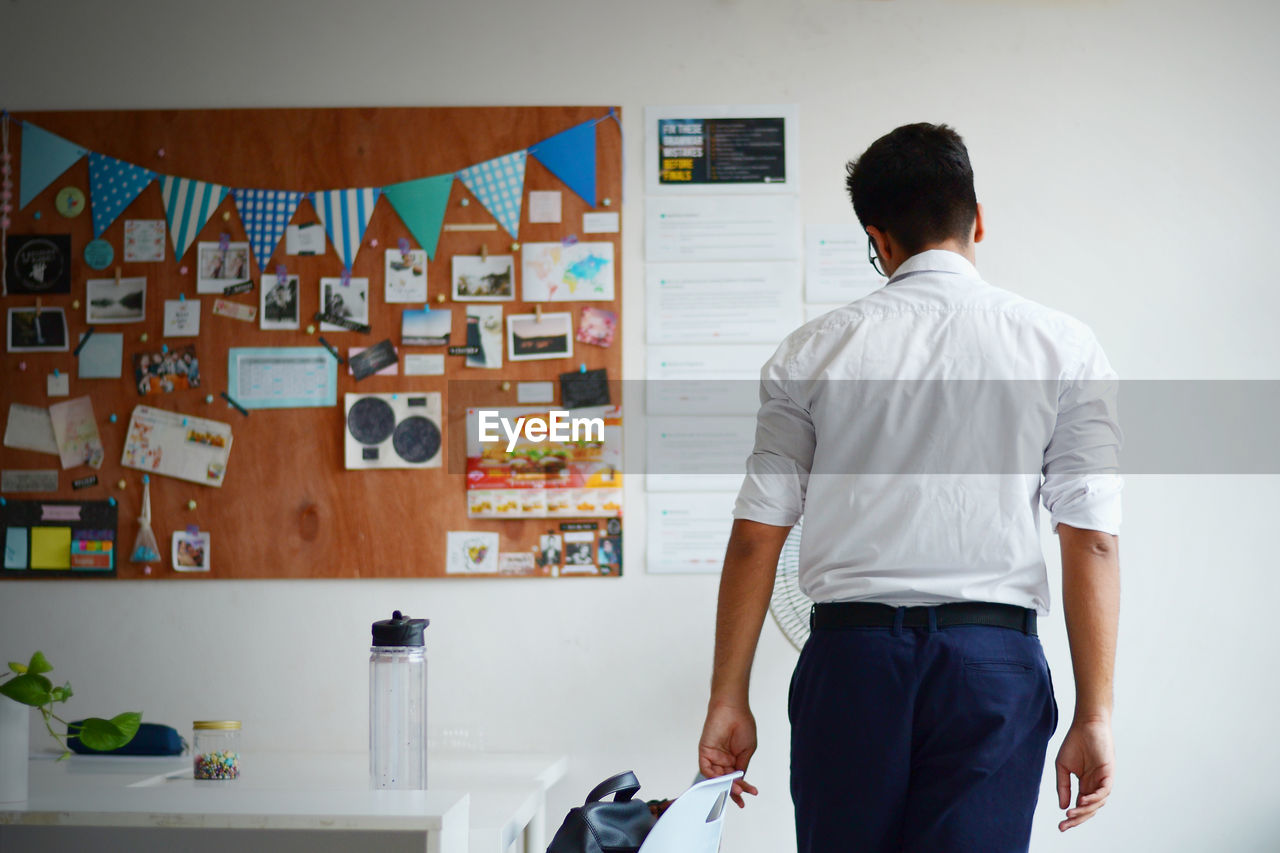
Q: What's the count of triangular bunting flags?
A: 8